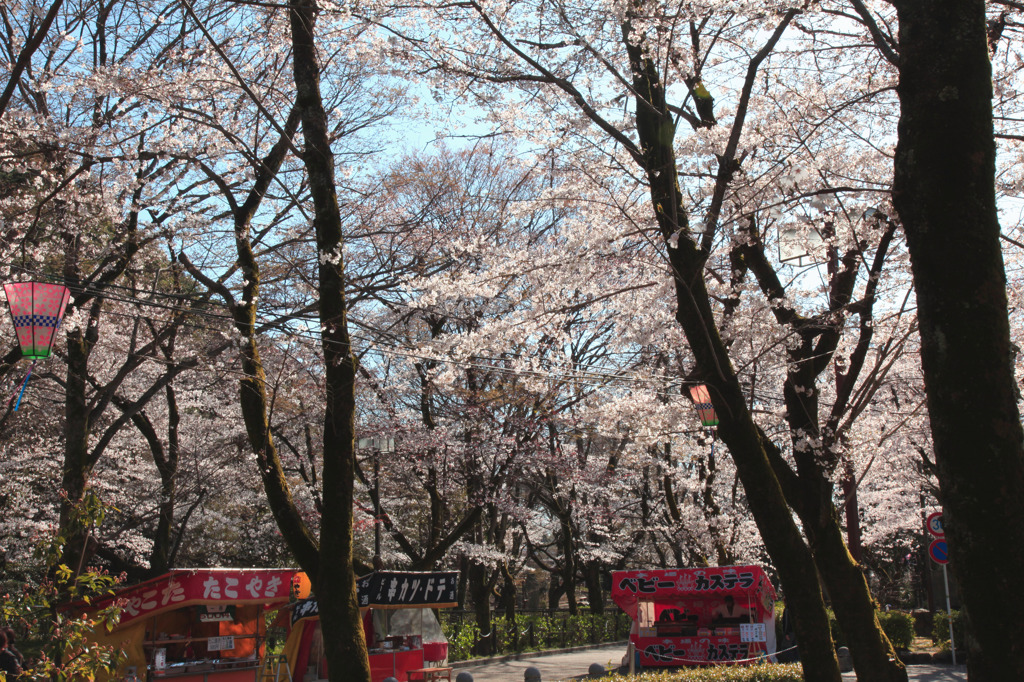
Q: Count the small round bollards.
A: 5